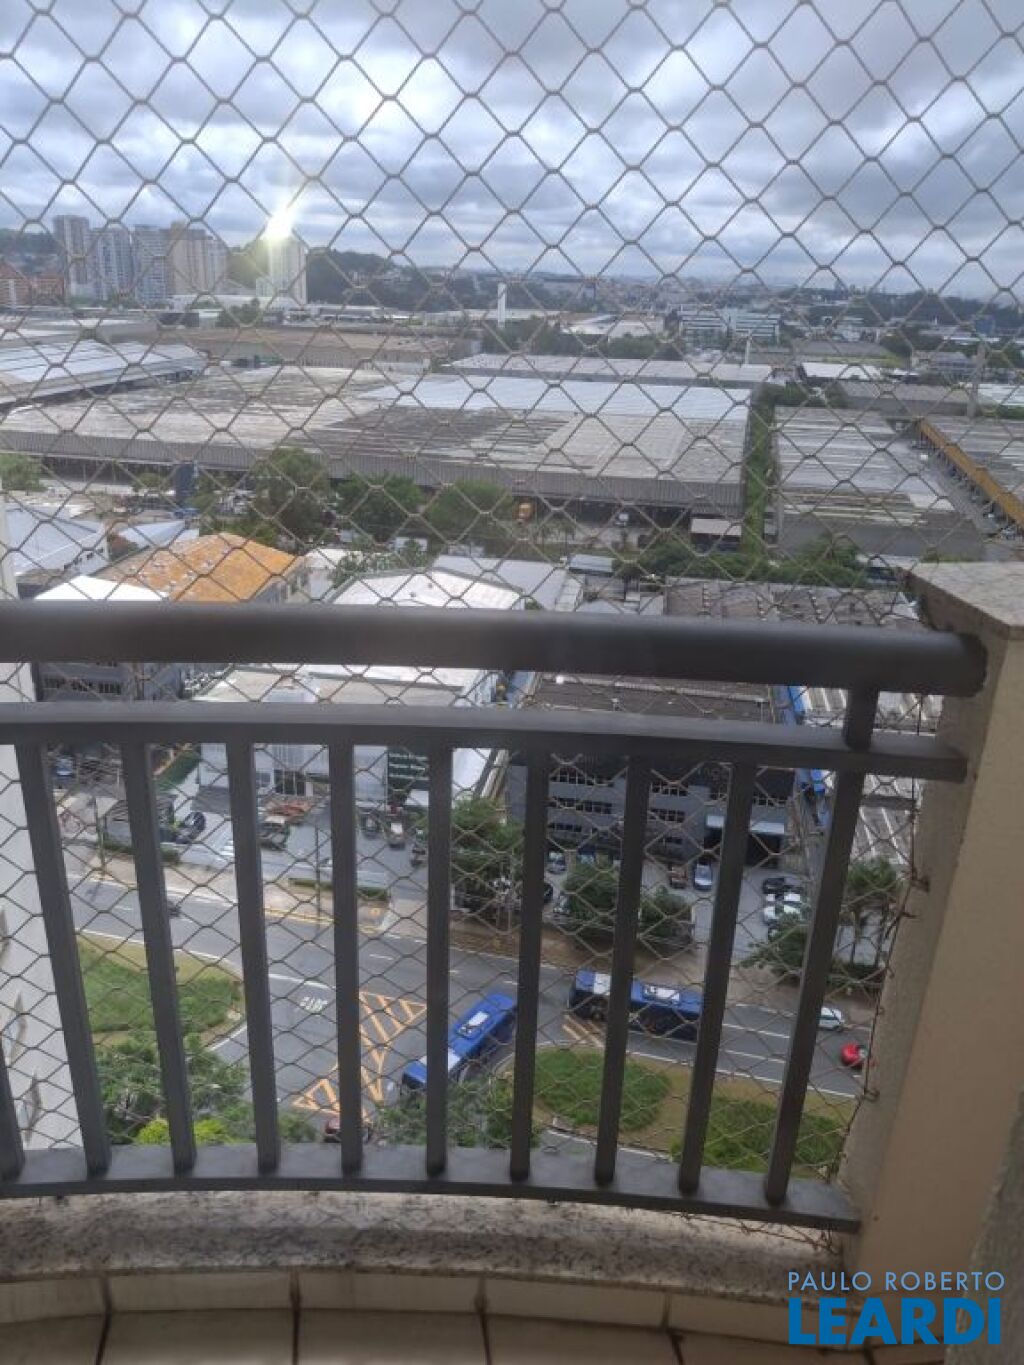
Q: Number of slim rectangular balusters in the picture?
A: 10